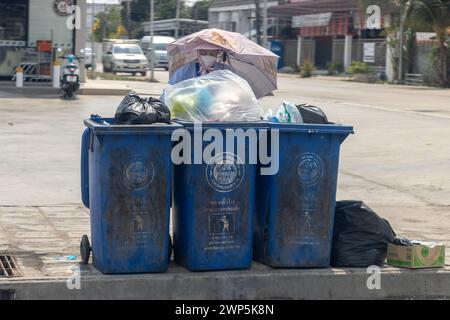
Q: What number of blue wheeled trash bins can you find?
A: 3